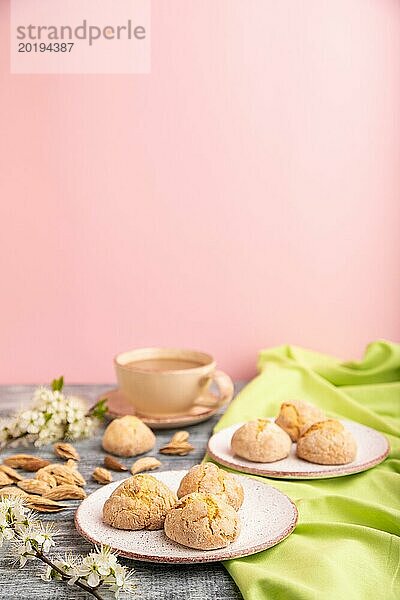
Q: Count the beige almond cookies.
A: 7